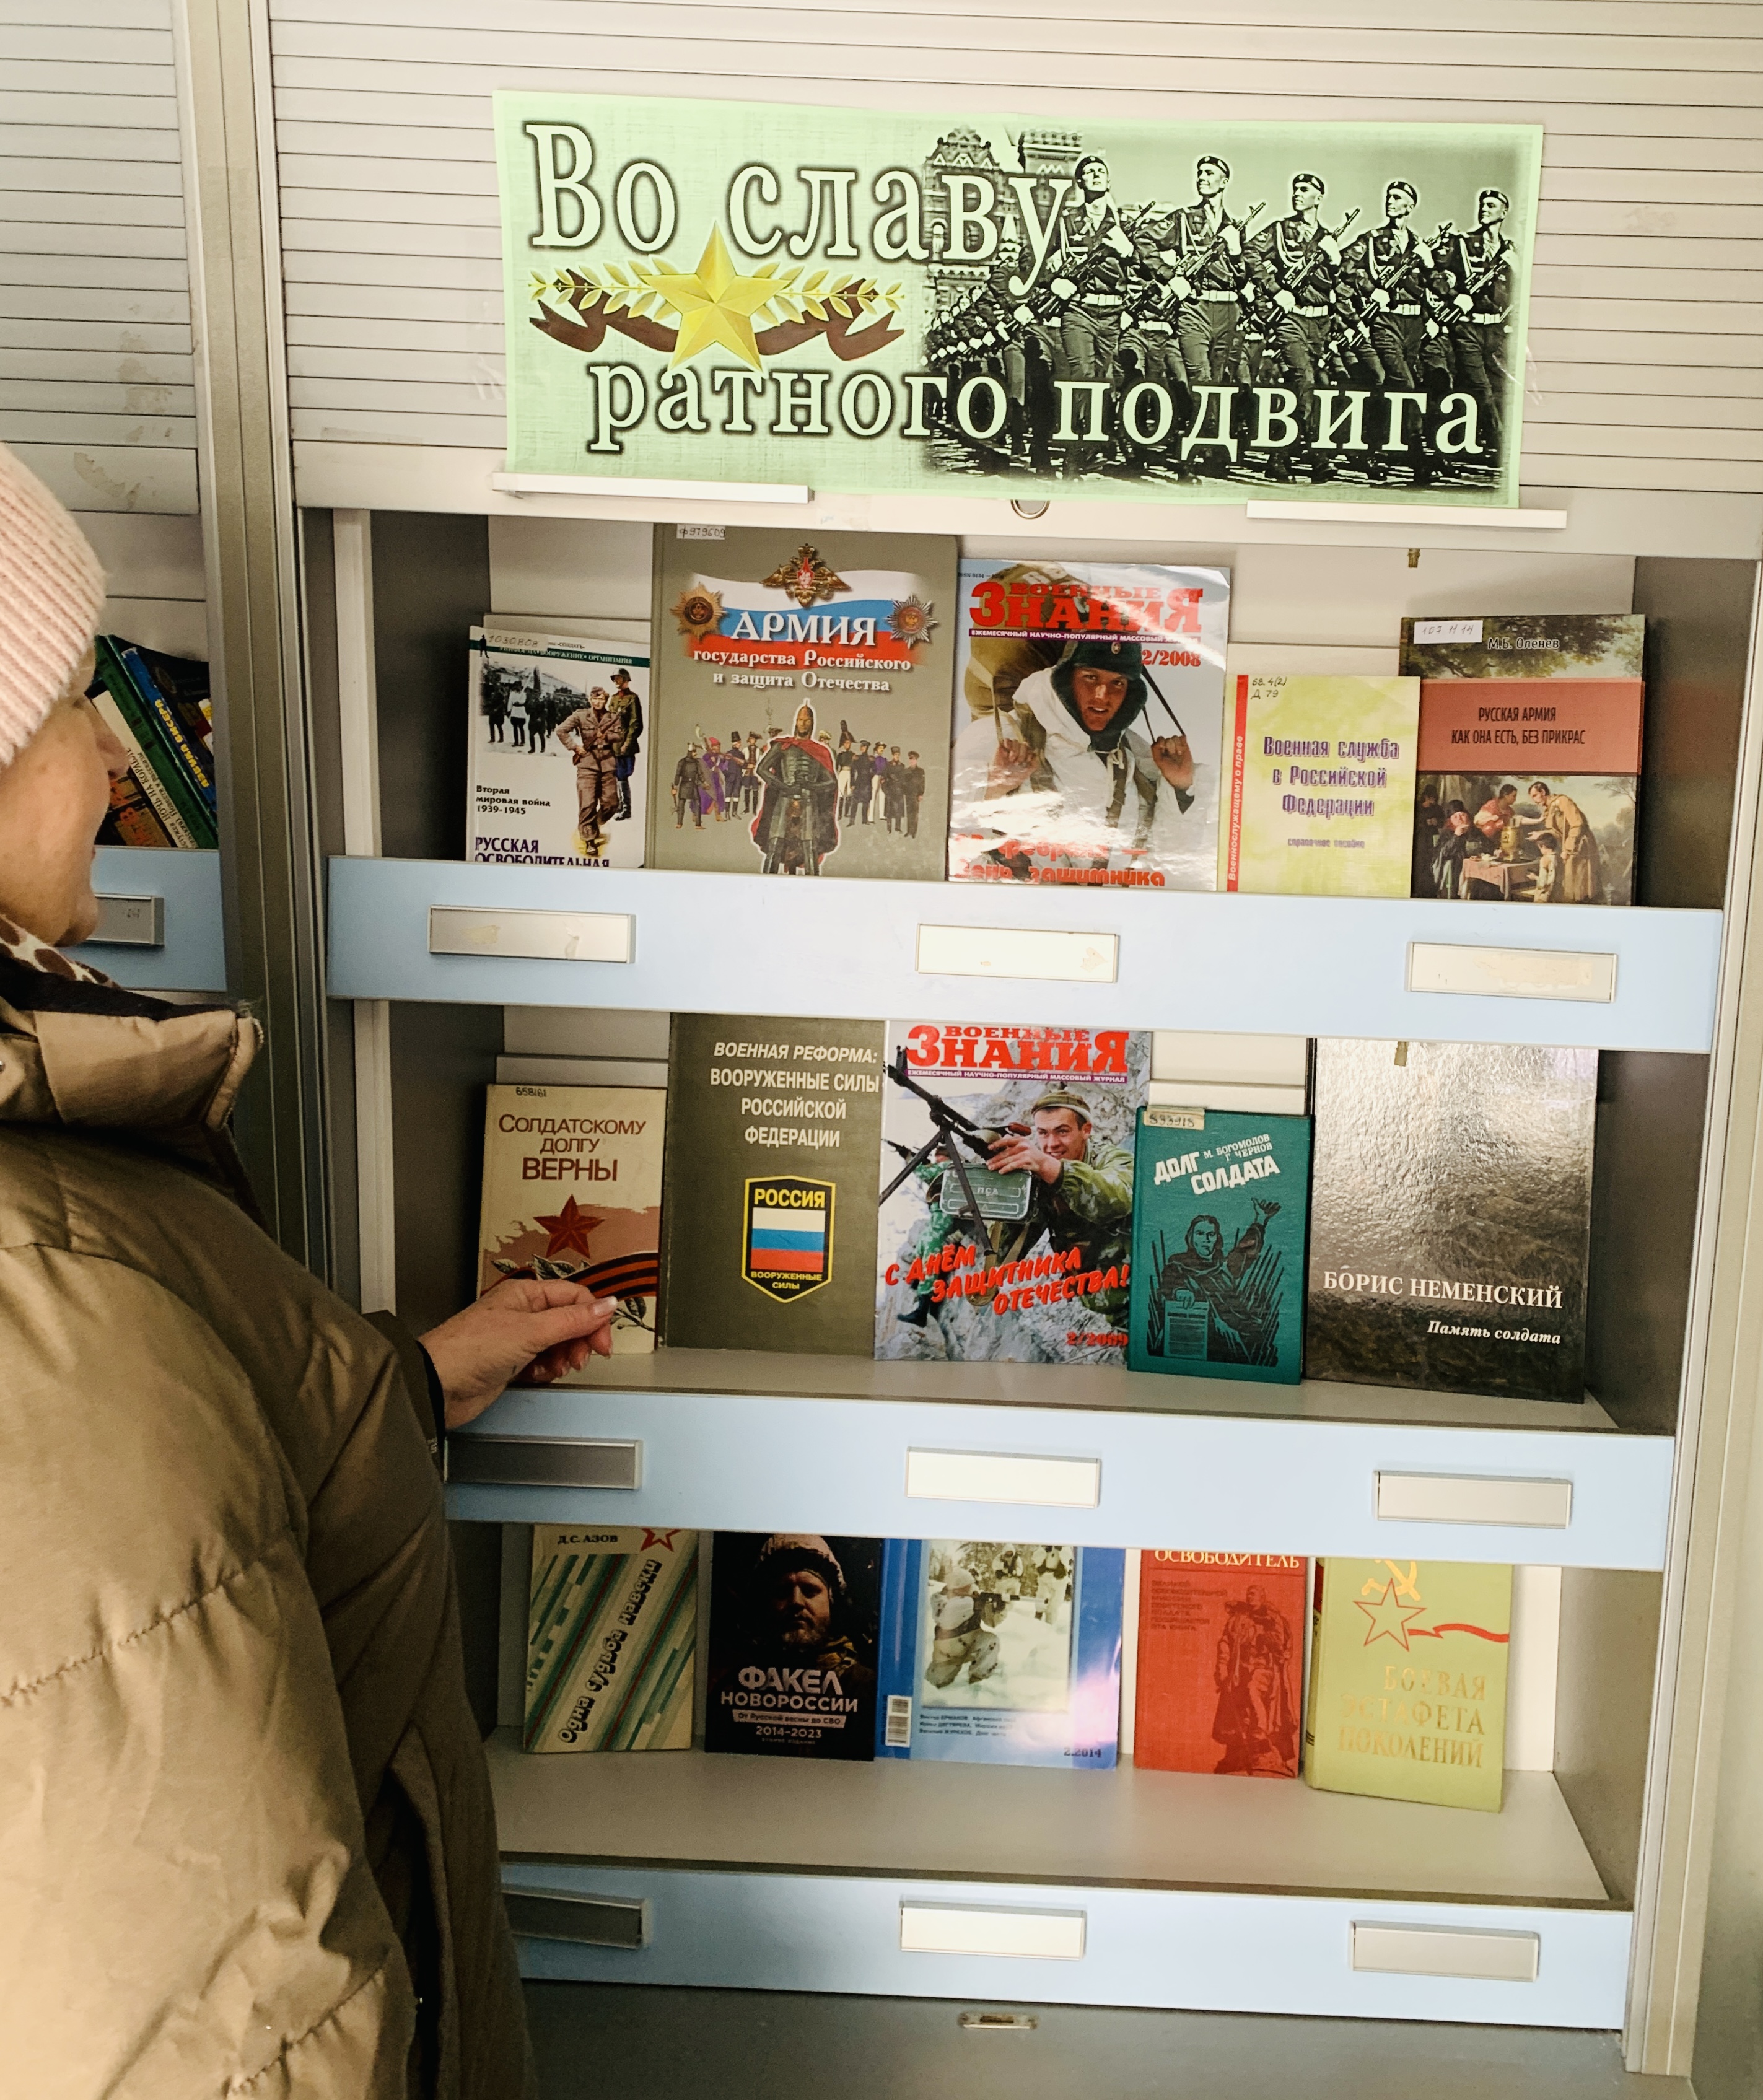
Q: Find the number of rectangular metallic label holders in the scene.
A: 10